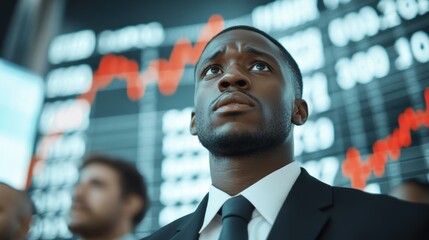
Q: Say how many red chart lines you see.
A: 2